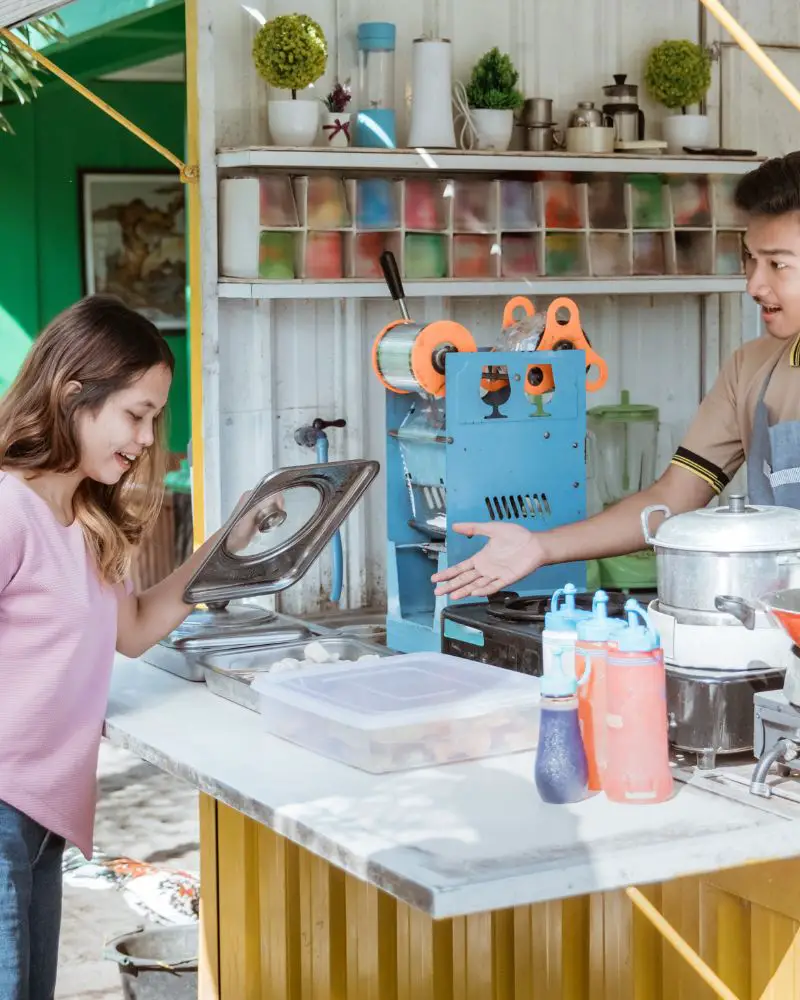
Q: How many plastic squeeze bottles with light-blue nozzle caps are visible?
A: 4